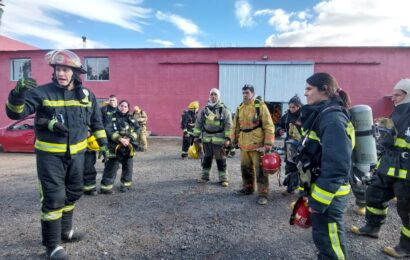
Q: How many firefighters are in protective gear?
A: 10